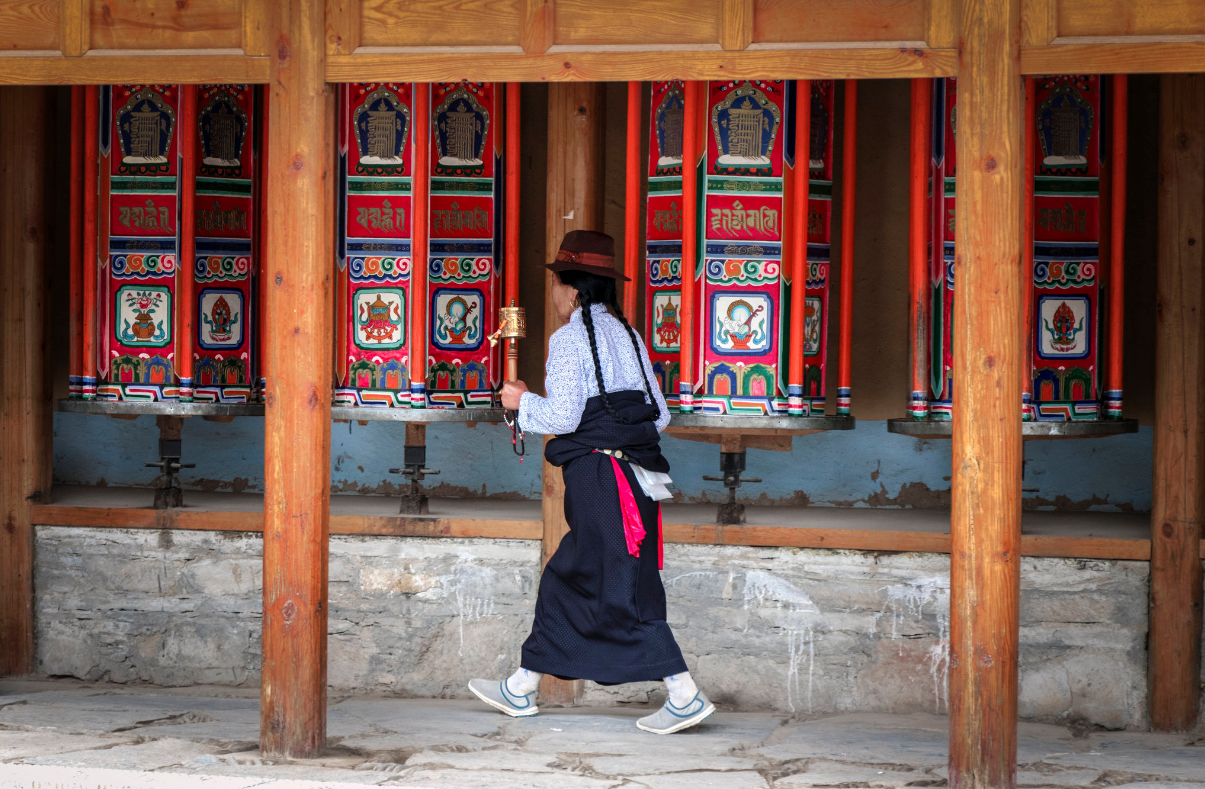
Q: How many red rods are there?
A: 13